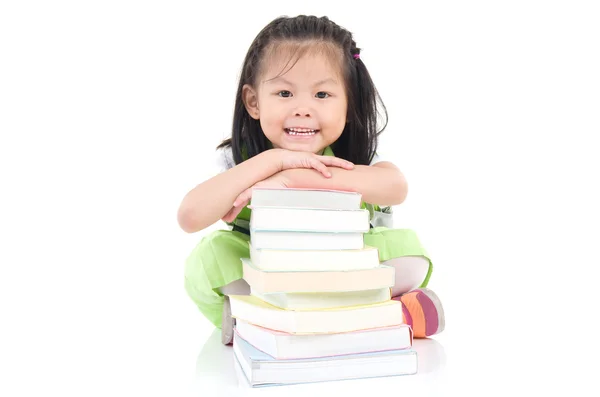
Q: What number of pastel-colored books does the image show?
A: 9